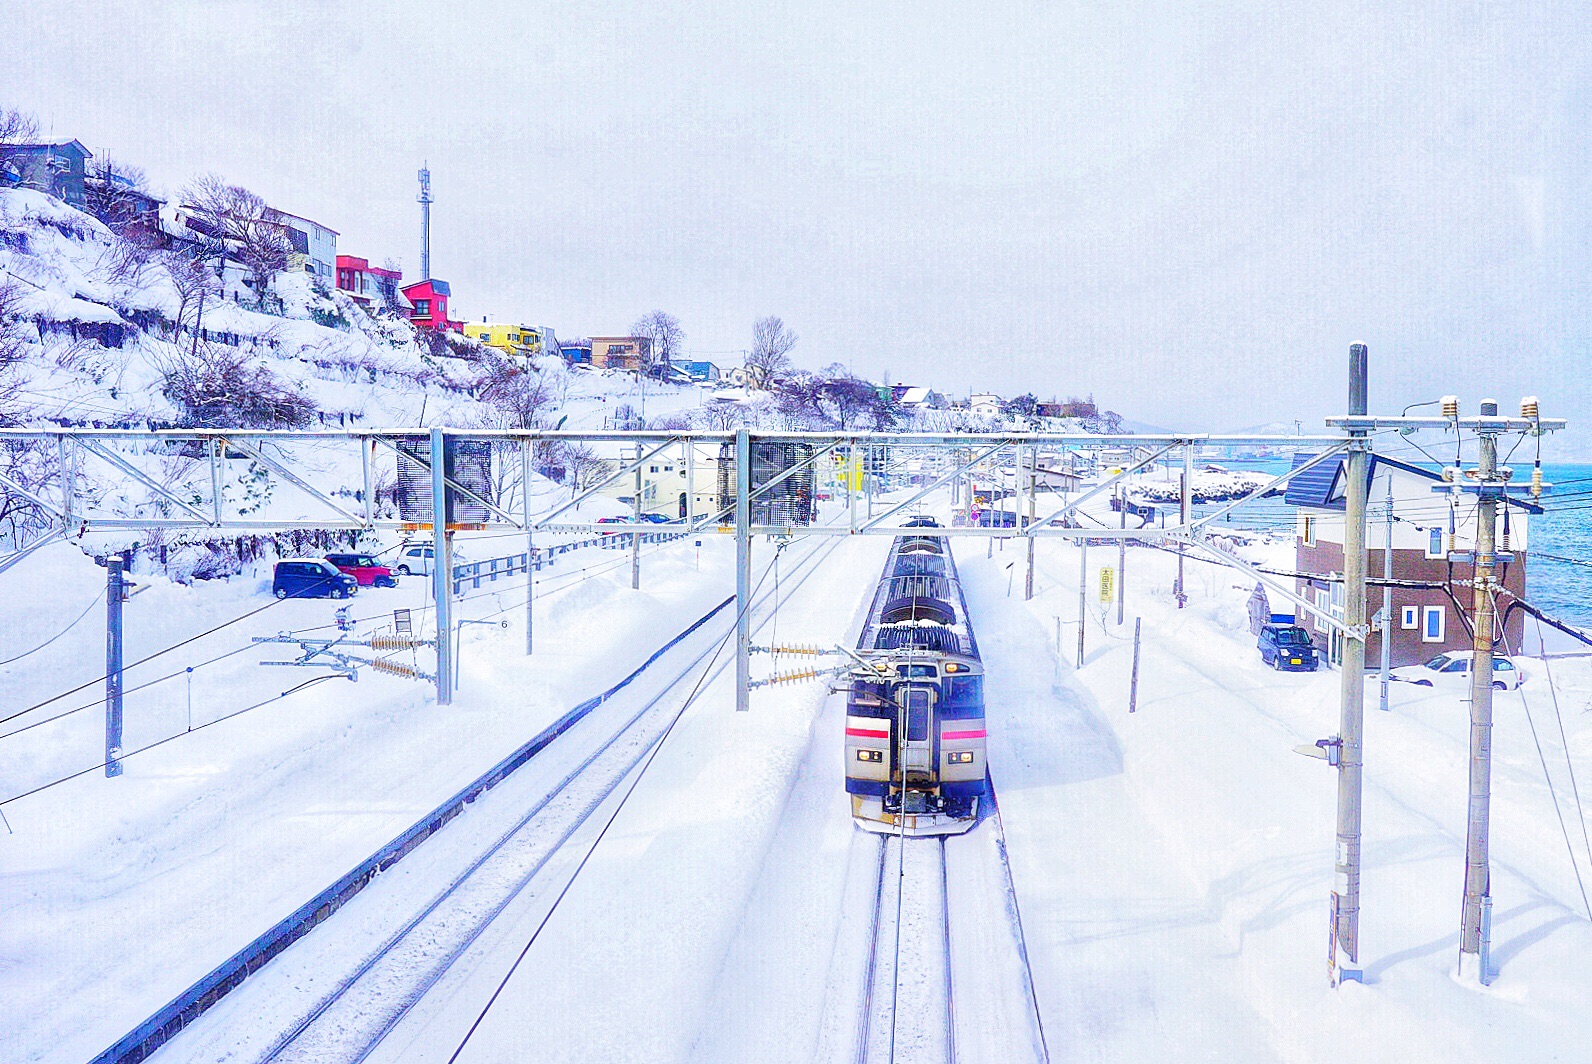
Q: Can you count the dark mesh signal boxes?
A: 2